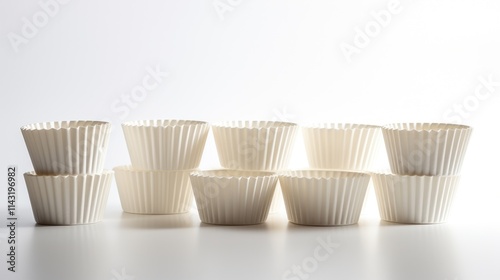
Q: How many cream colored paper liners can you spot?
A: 10